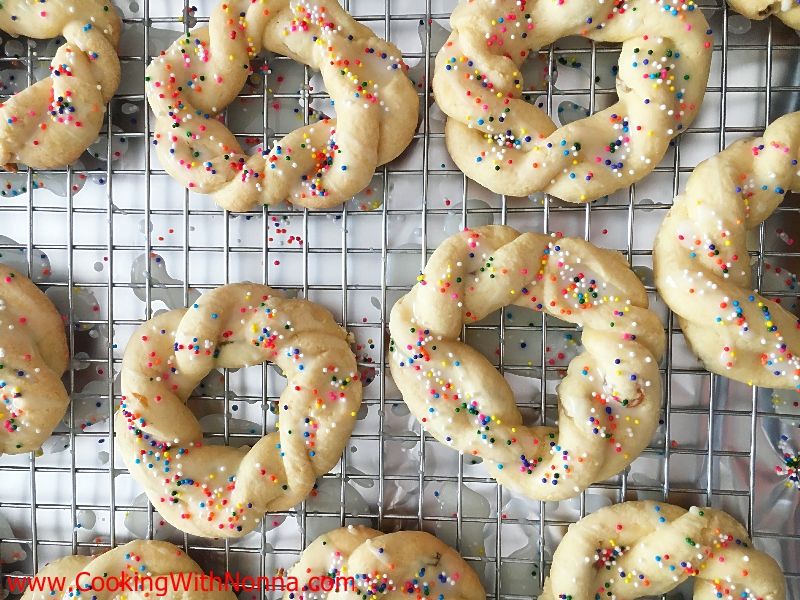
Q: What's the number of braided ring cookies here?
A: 11